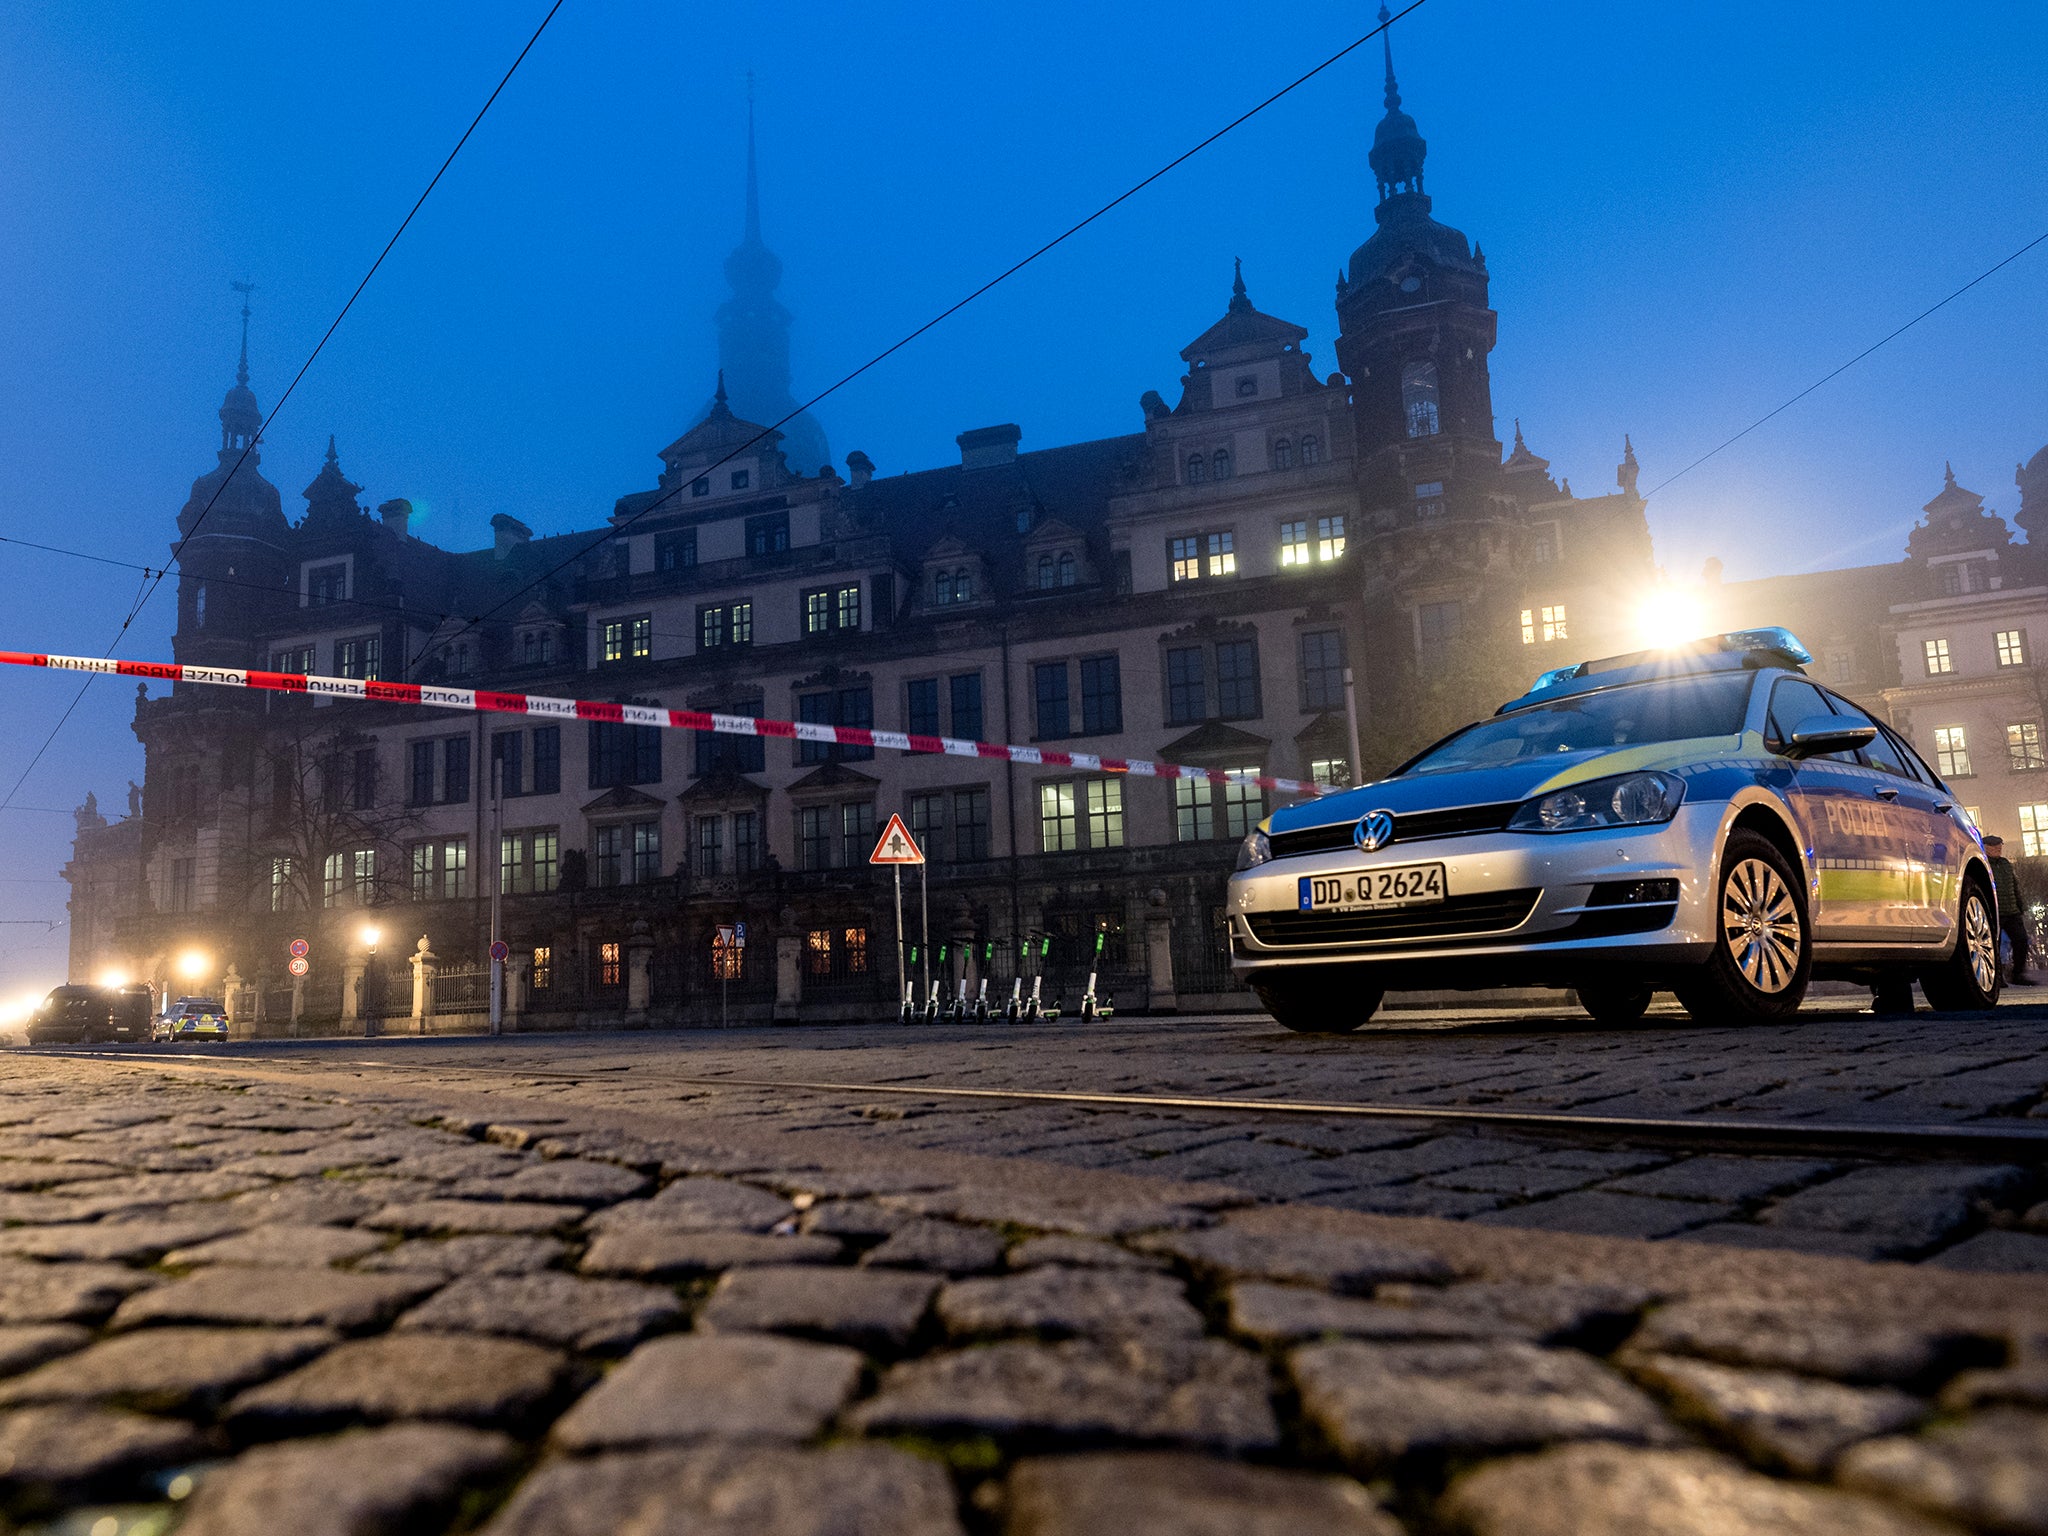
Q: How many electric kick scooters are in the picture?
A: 7